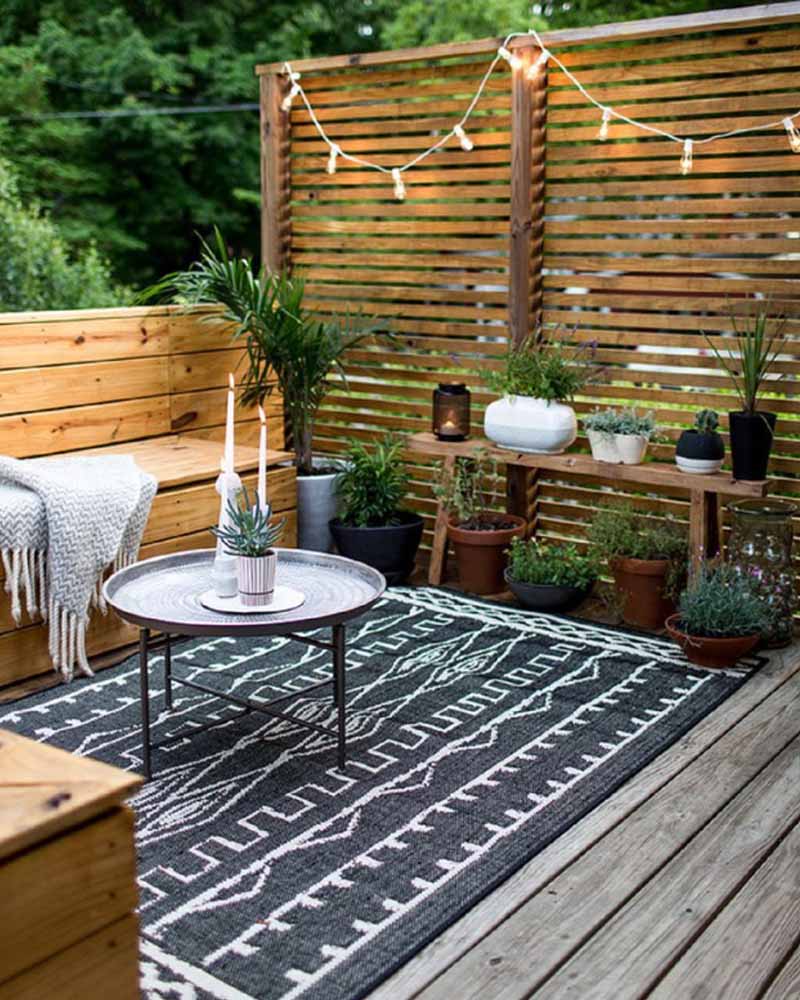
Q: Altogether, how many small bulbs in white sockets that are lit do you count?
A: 9